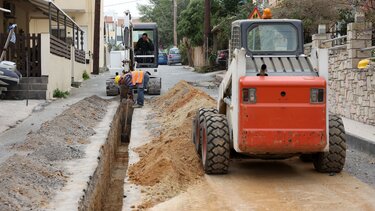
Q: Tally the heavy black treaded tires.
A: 3